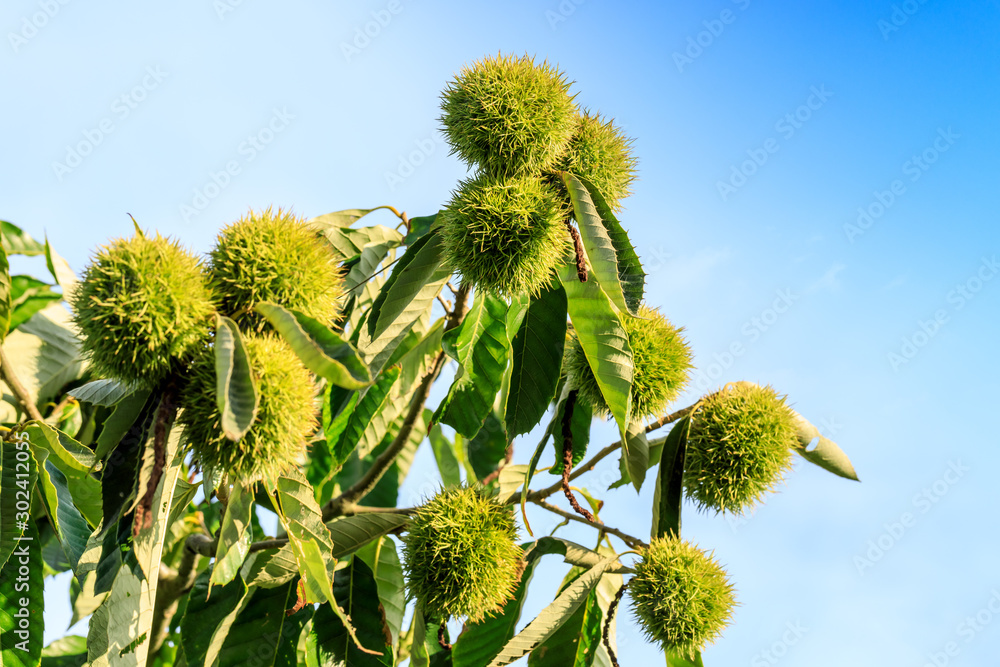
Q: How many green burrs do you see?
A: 10